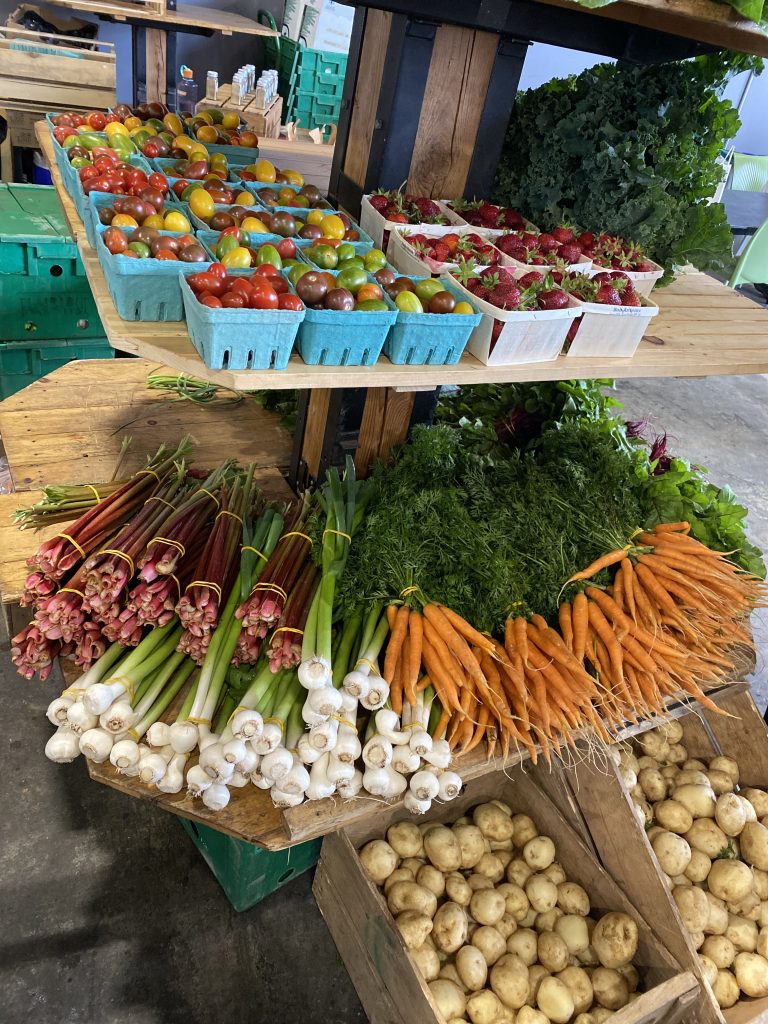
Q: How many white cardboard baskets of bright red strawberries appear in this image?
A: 7